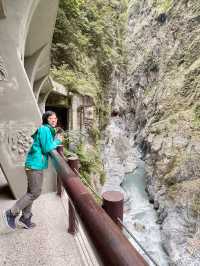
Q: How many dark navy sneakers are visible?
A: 2